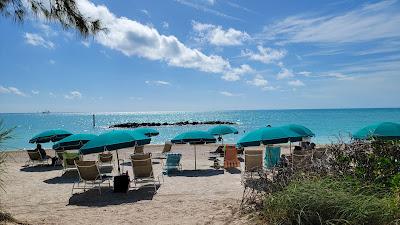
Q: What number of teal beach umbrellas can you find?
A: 9